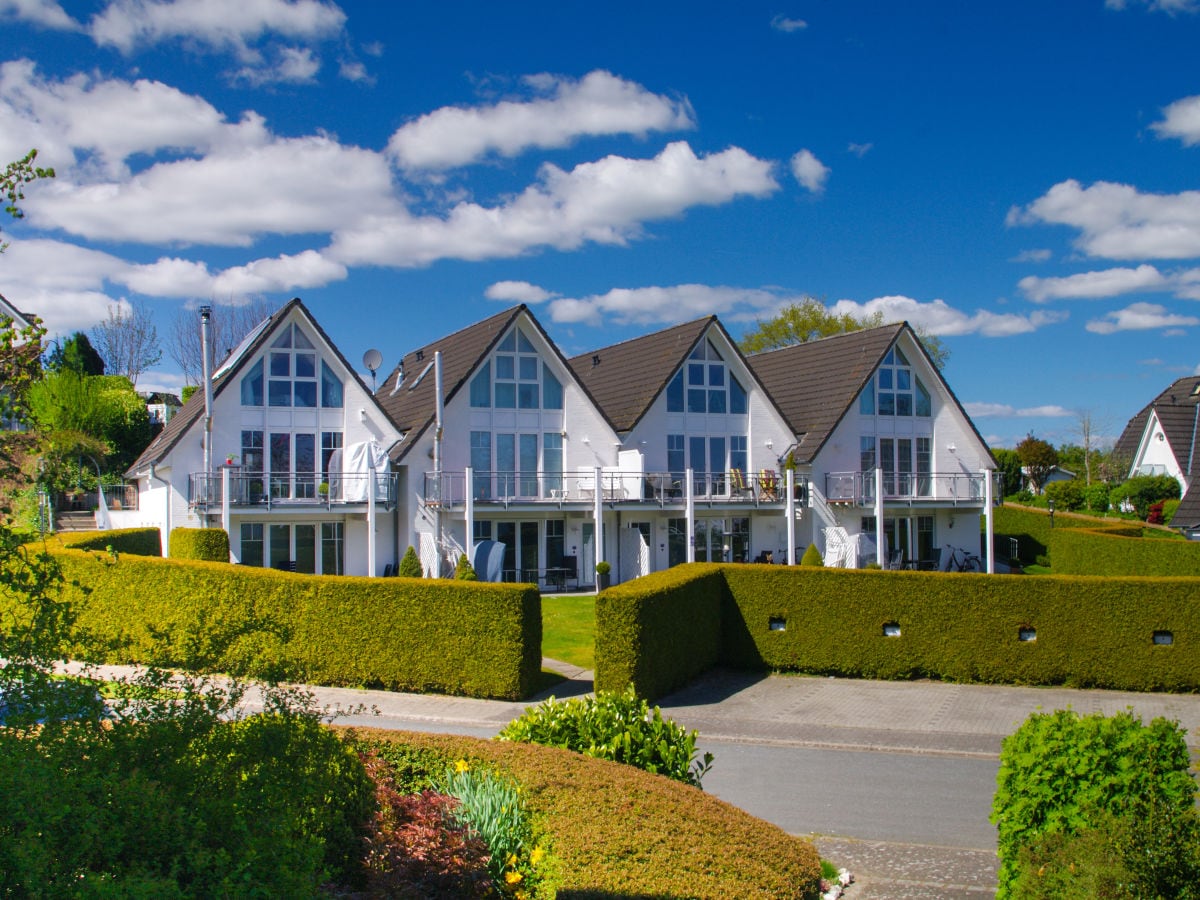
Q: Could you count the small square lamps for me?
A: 4